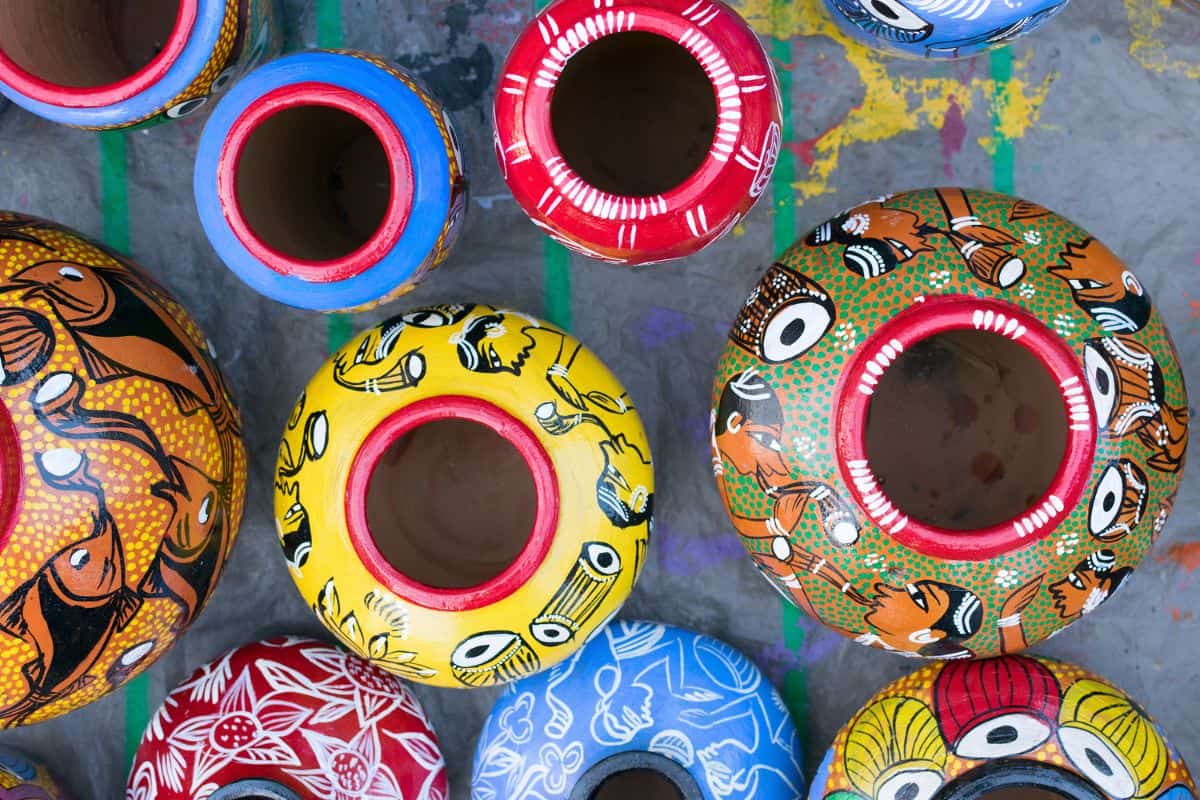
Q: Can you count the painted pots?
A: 11